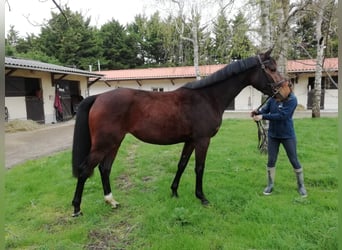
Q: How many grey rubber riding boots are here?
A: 2